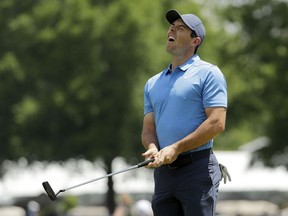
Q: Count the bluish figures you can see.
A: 1